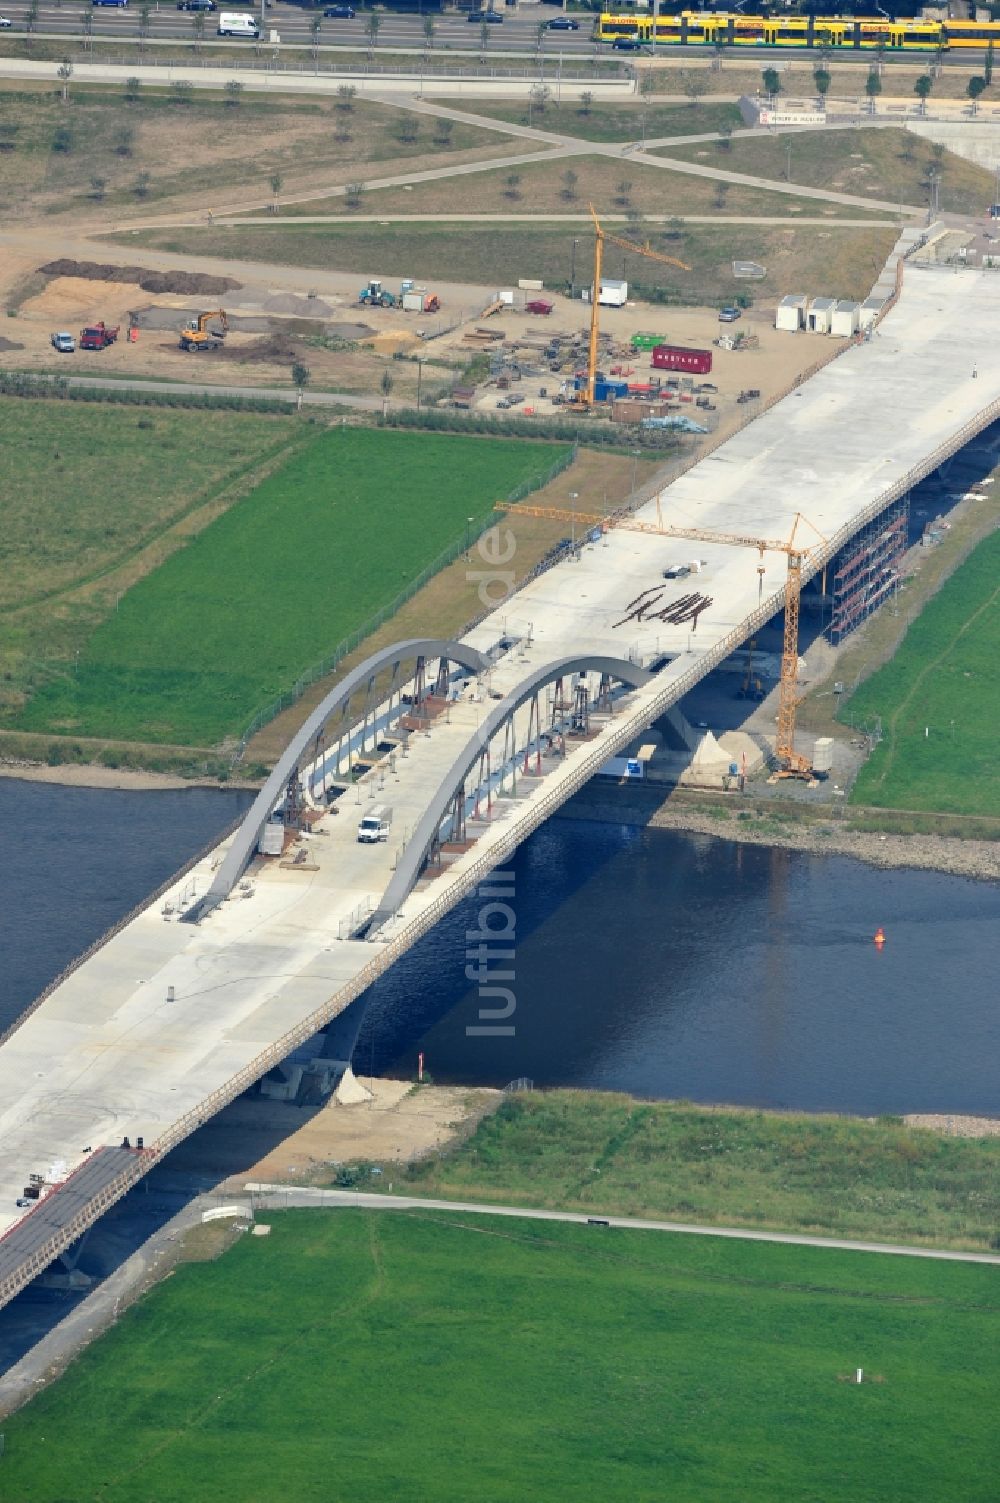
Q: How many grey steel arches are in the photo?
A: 2